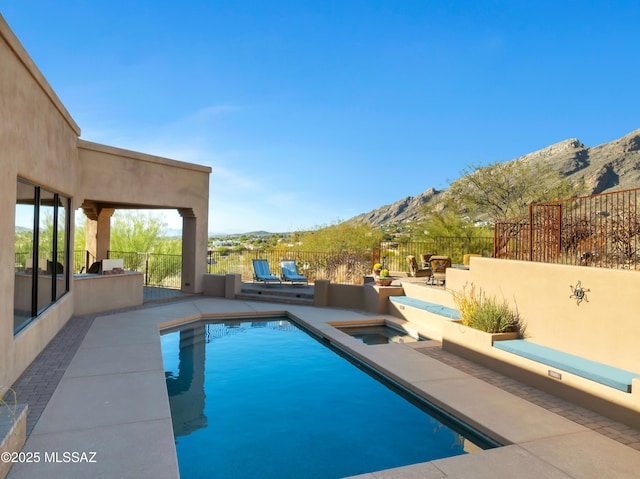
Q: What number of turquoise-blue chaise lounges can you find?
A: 2